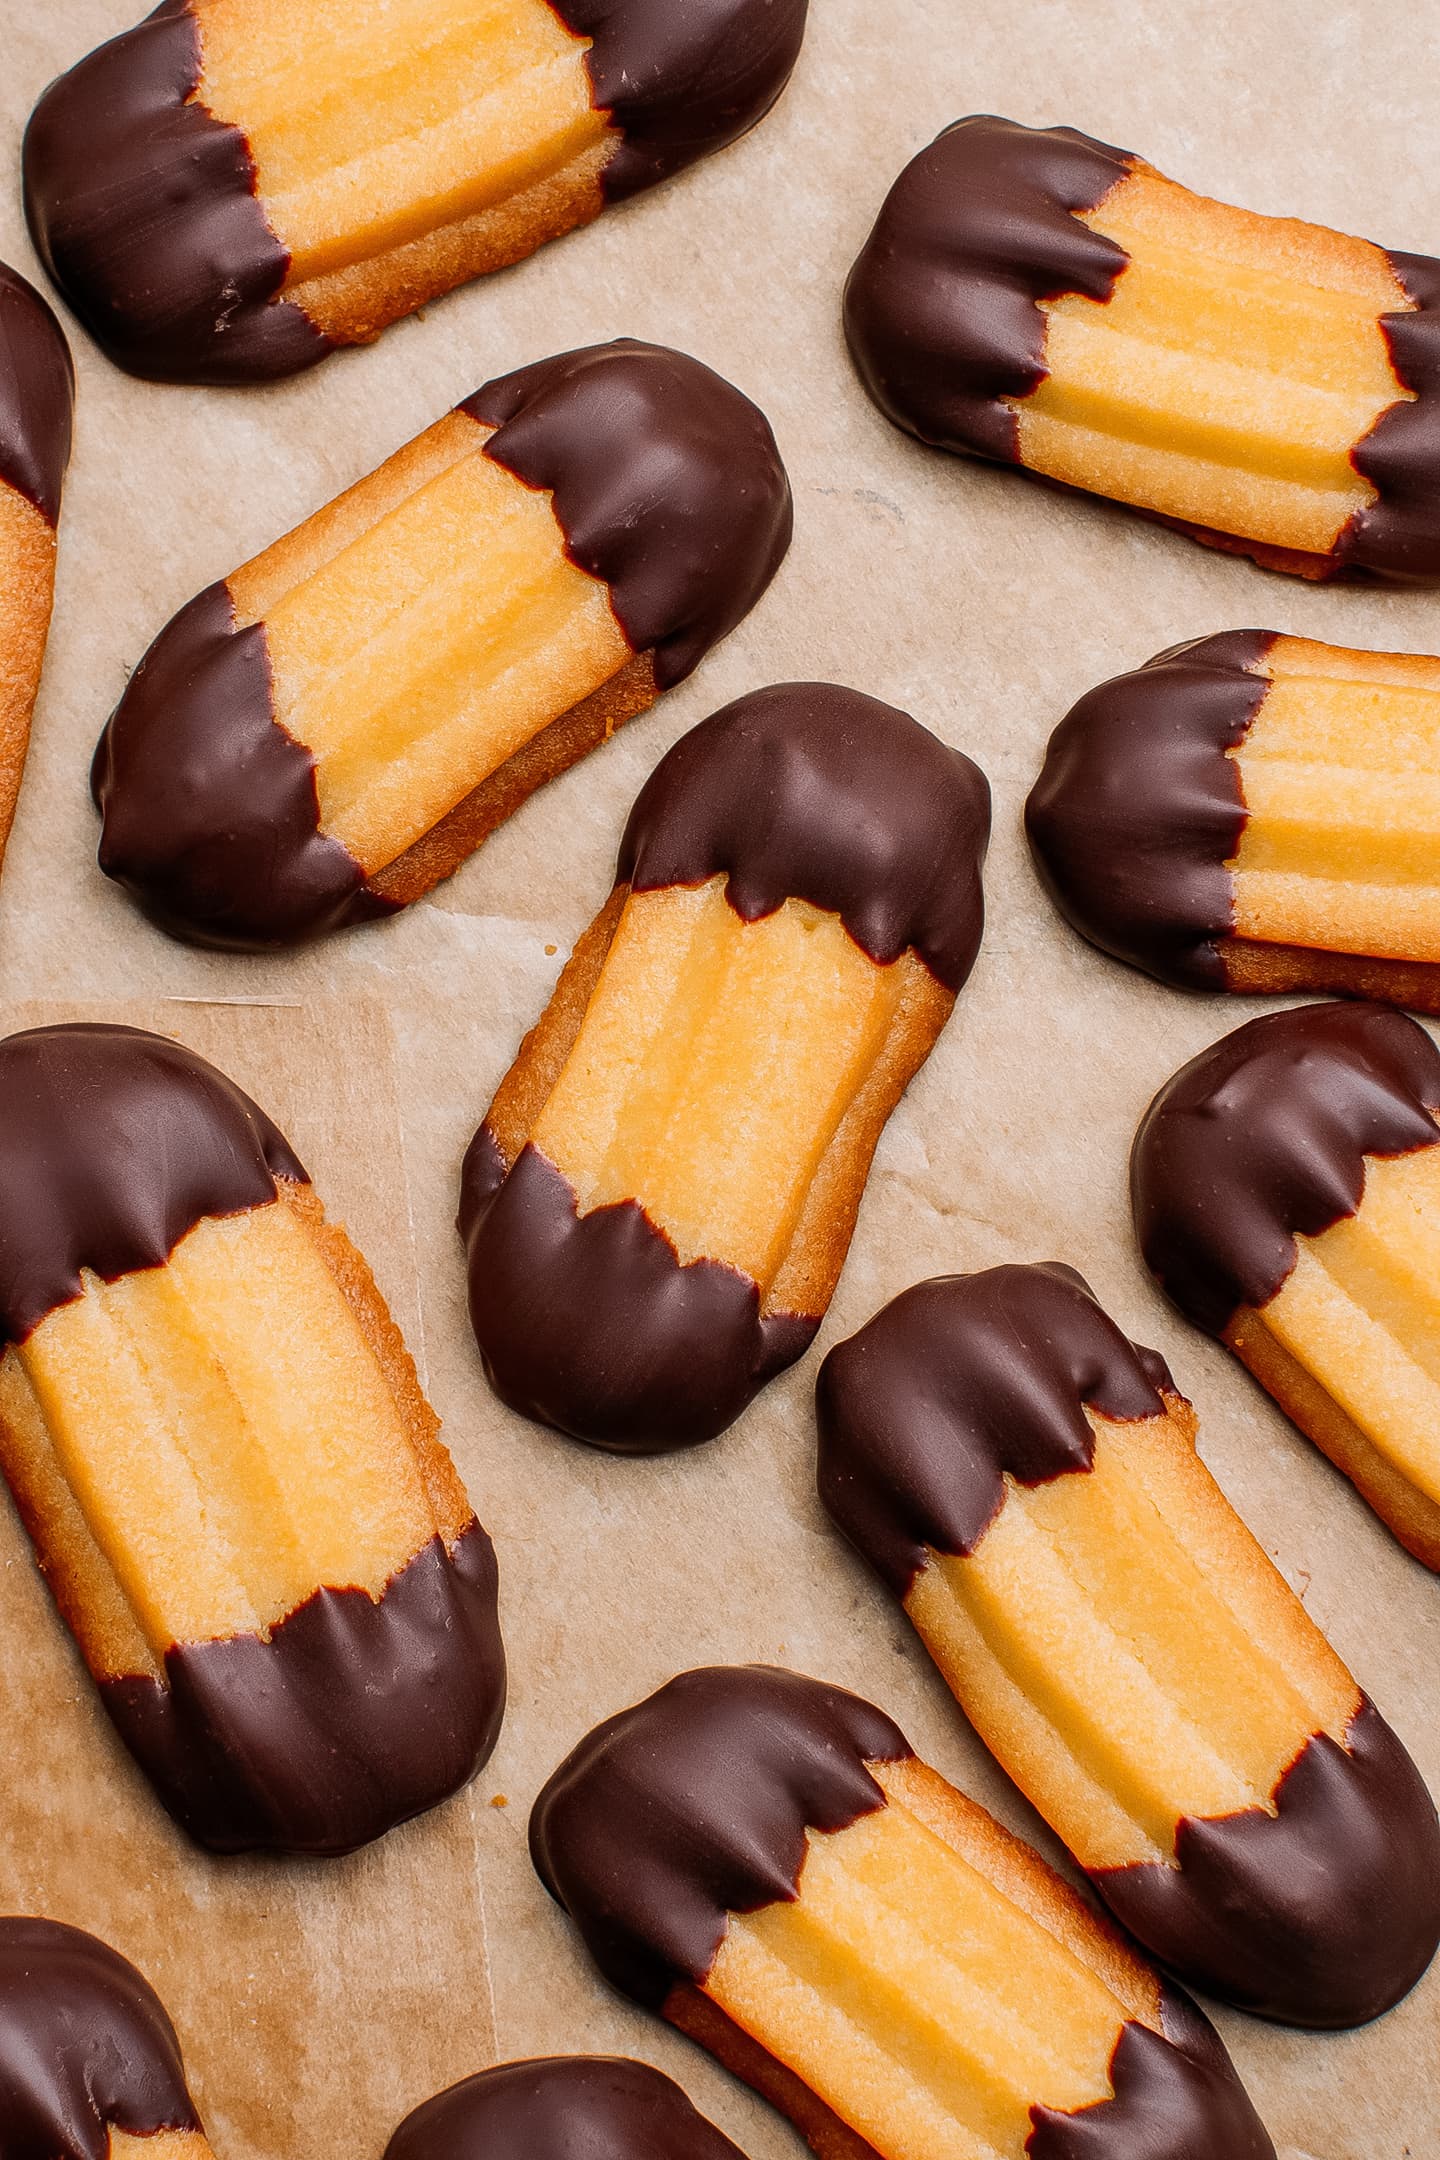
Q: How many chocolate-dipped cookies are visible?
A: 12